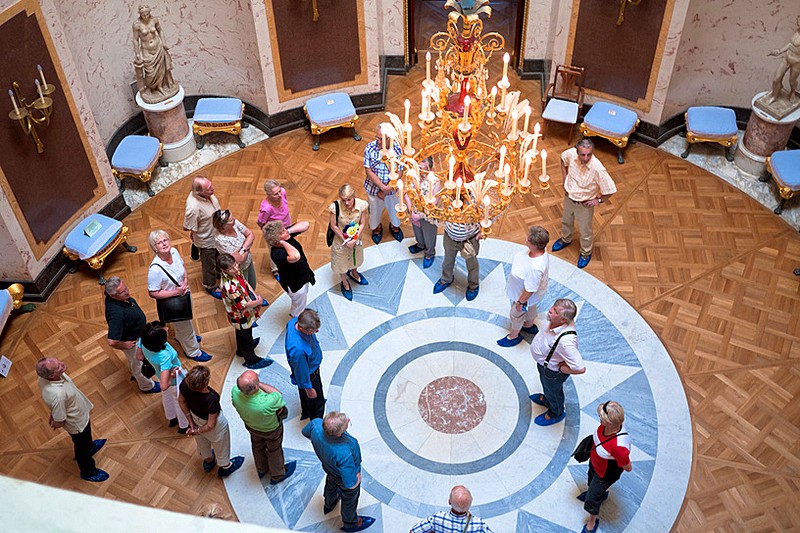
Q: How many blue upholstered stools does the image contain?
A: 8